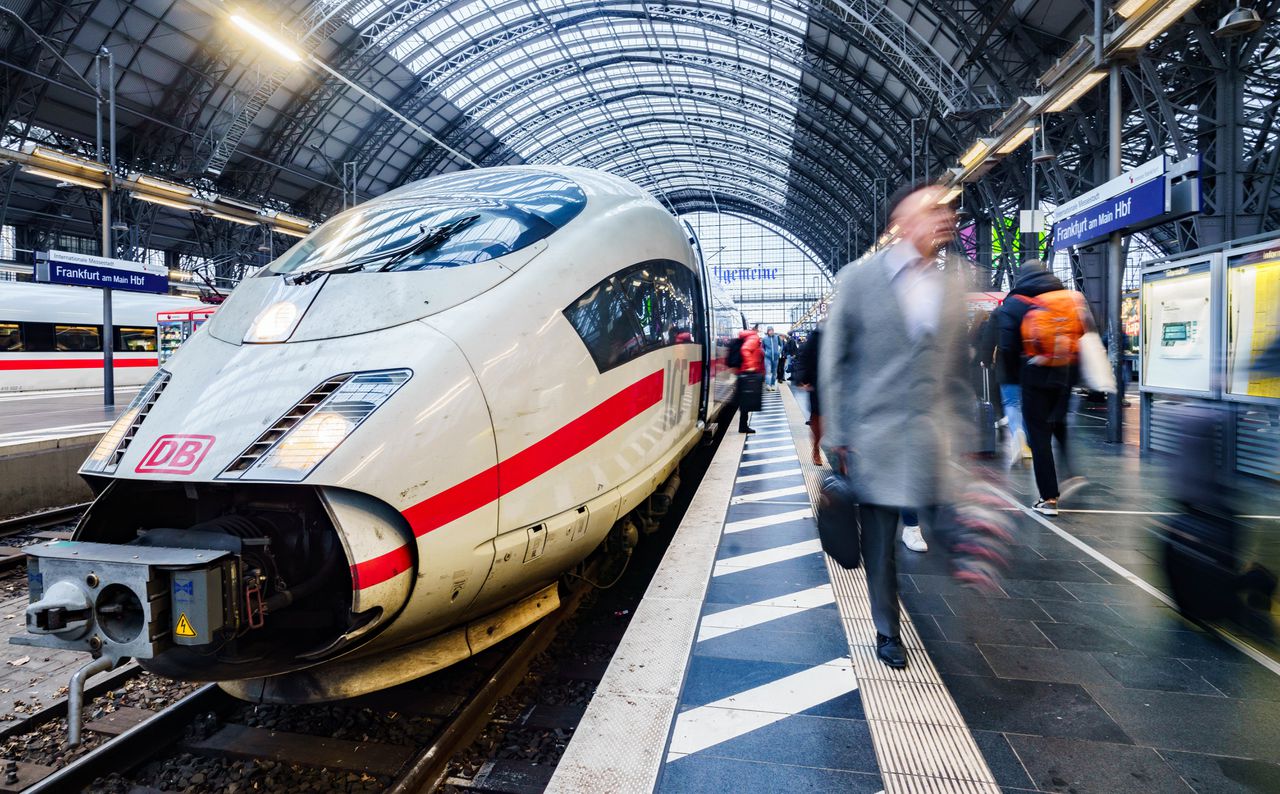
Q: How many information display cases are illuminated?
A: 2